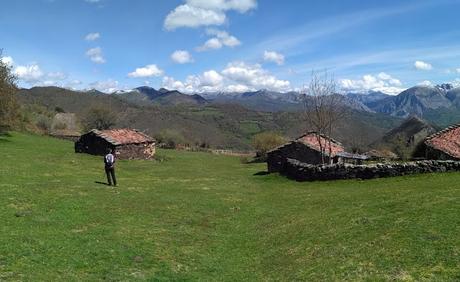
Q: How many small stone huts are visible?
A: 3